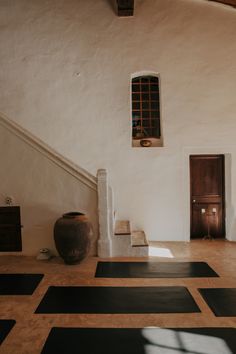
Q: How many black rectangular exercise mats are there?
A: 6